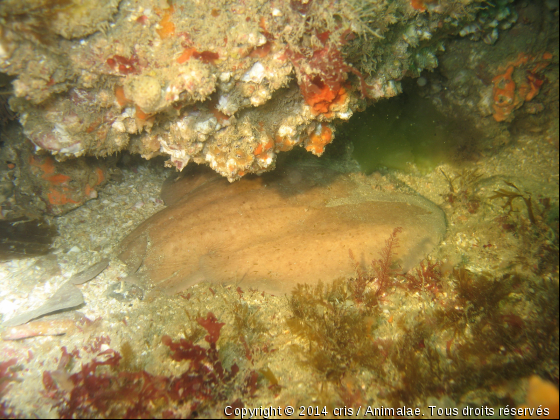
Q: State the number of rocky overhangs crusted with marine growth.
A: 1